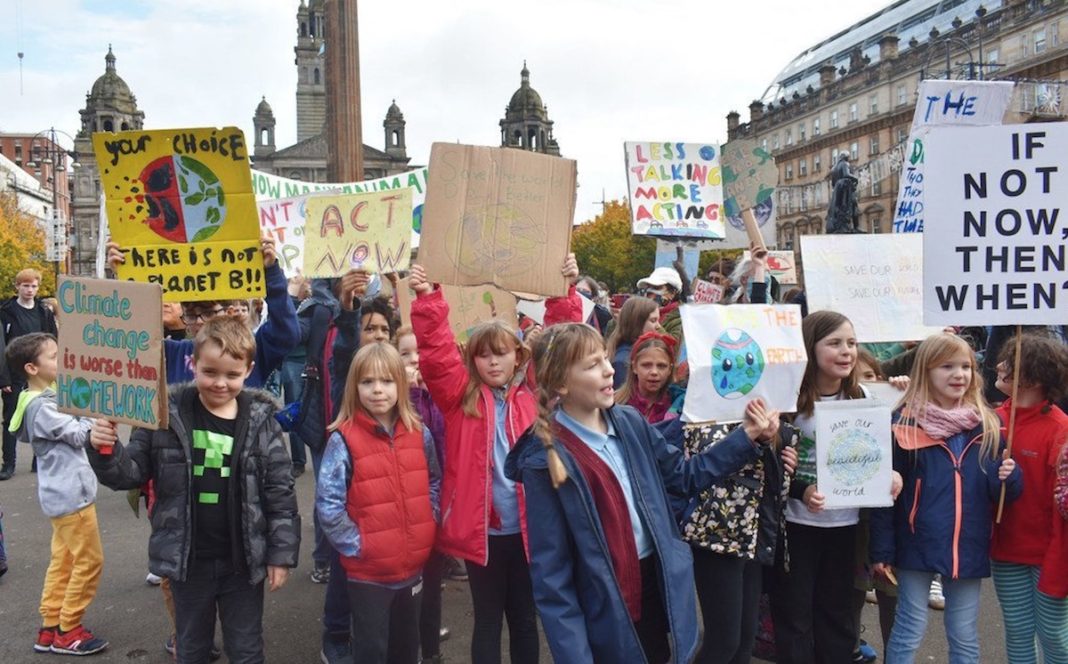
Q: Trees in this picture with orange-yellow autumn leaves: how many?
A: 2